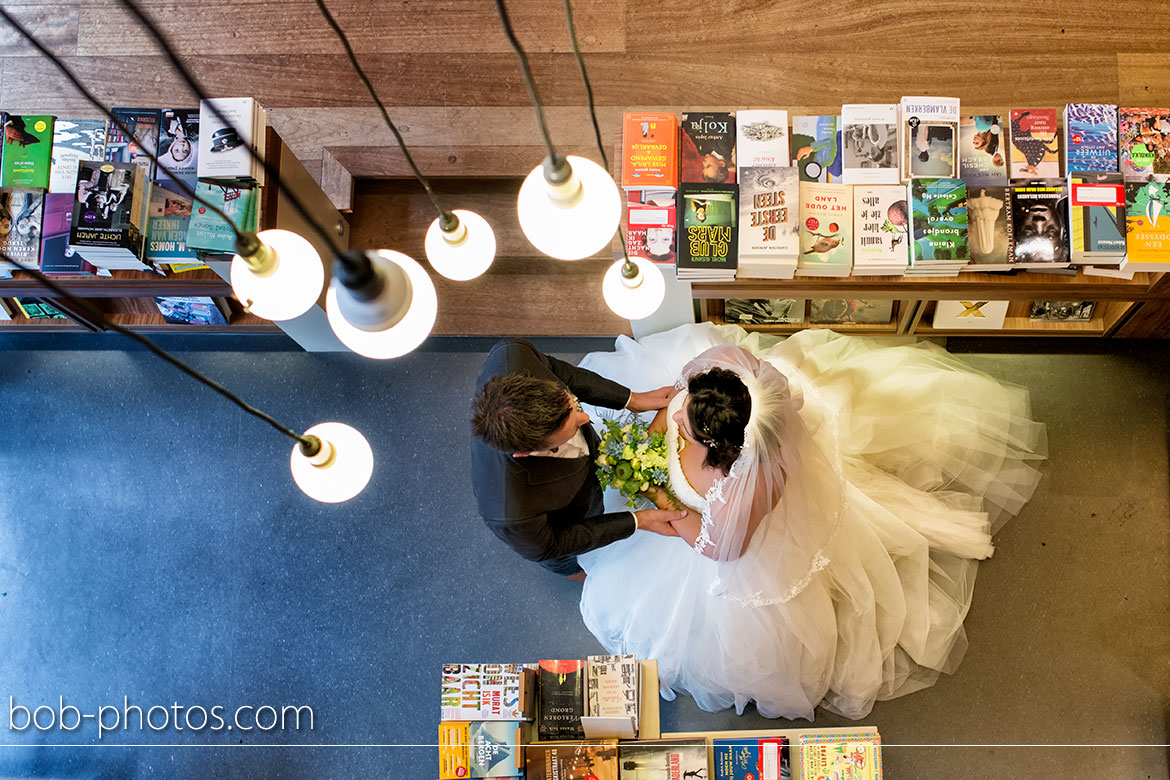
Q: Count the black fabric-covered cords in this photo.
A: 6